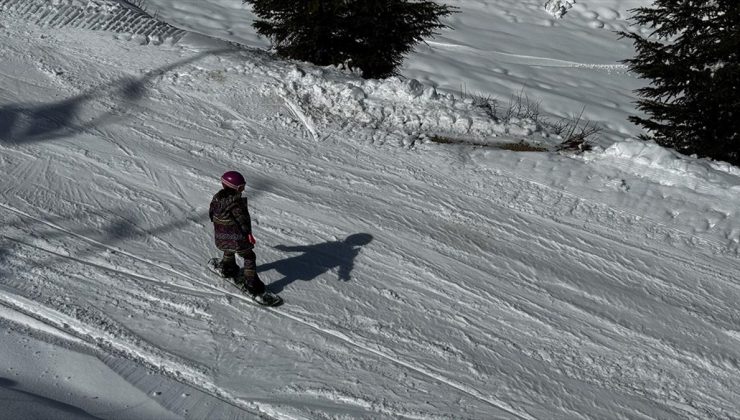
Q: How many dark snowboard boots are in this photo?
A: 2